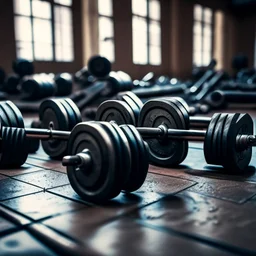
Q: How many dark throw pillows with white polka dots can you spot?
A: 0